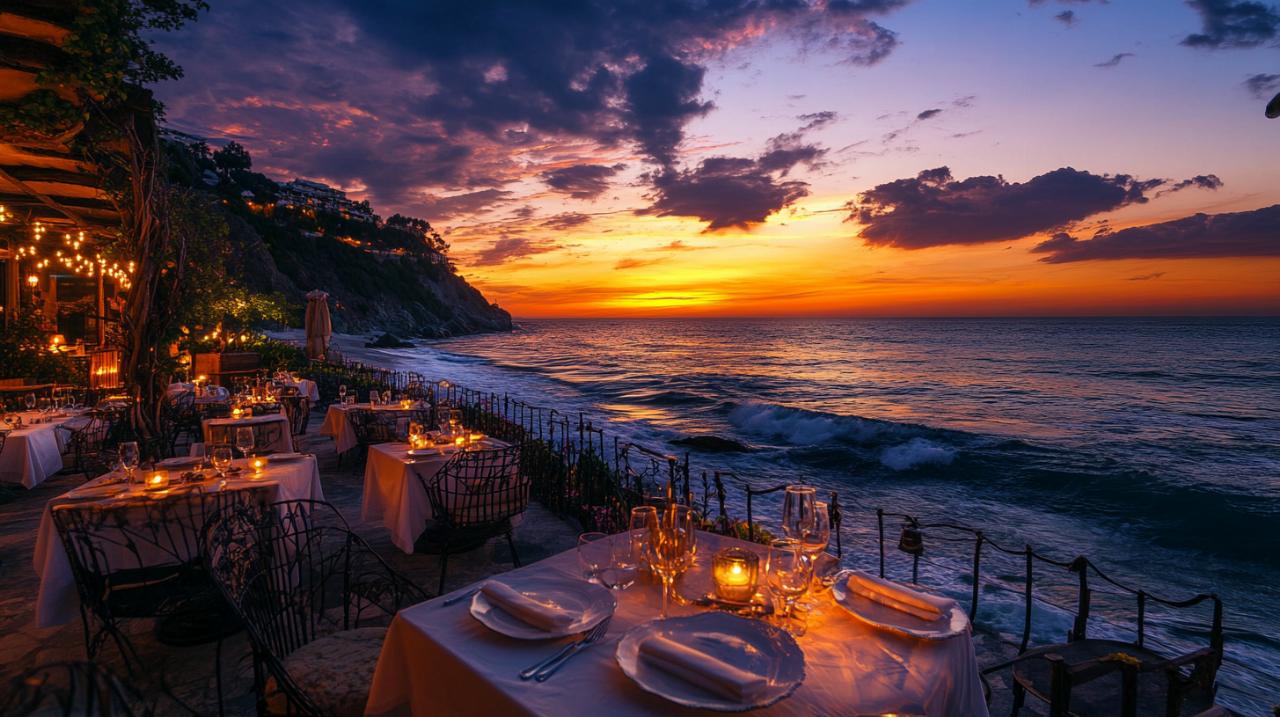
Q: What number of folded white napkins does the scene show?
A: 3